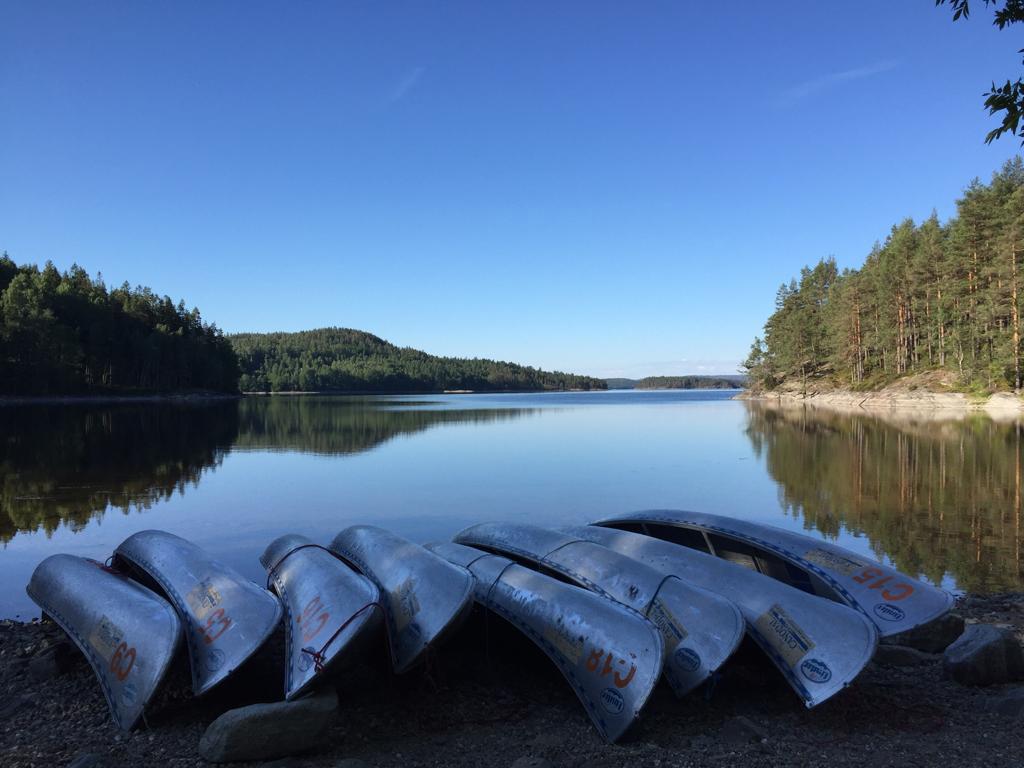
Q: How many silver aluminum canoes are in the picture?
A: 8